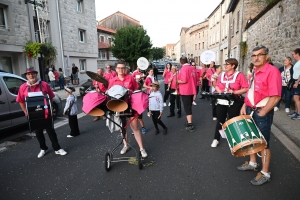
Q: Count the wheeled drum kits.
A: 1